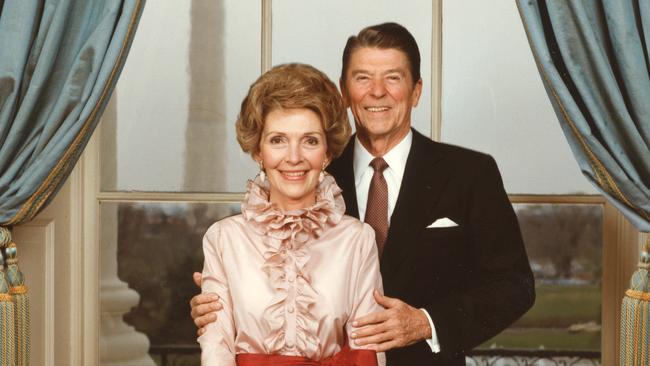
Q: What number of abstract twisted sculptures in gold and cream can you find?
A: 0